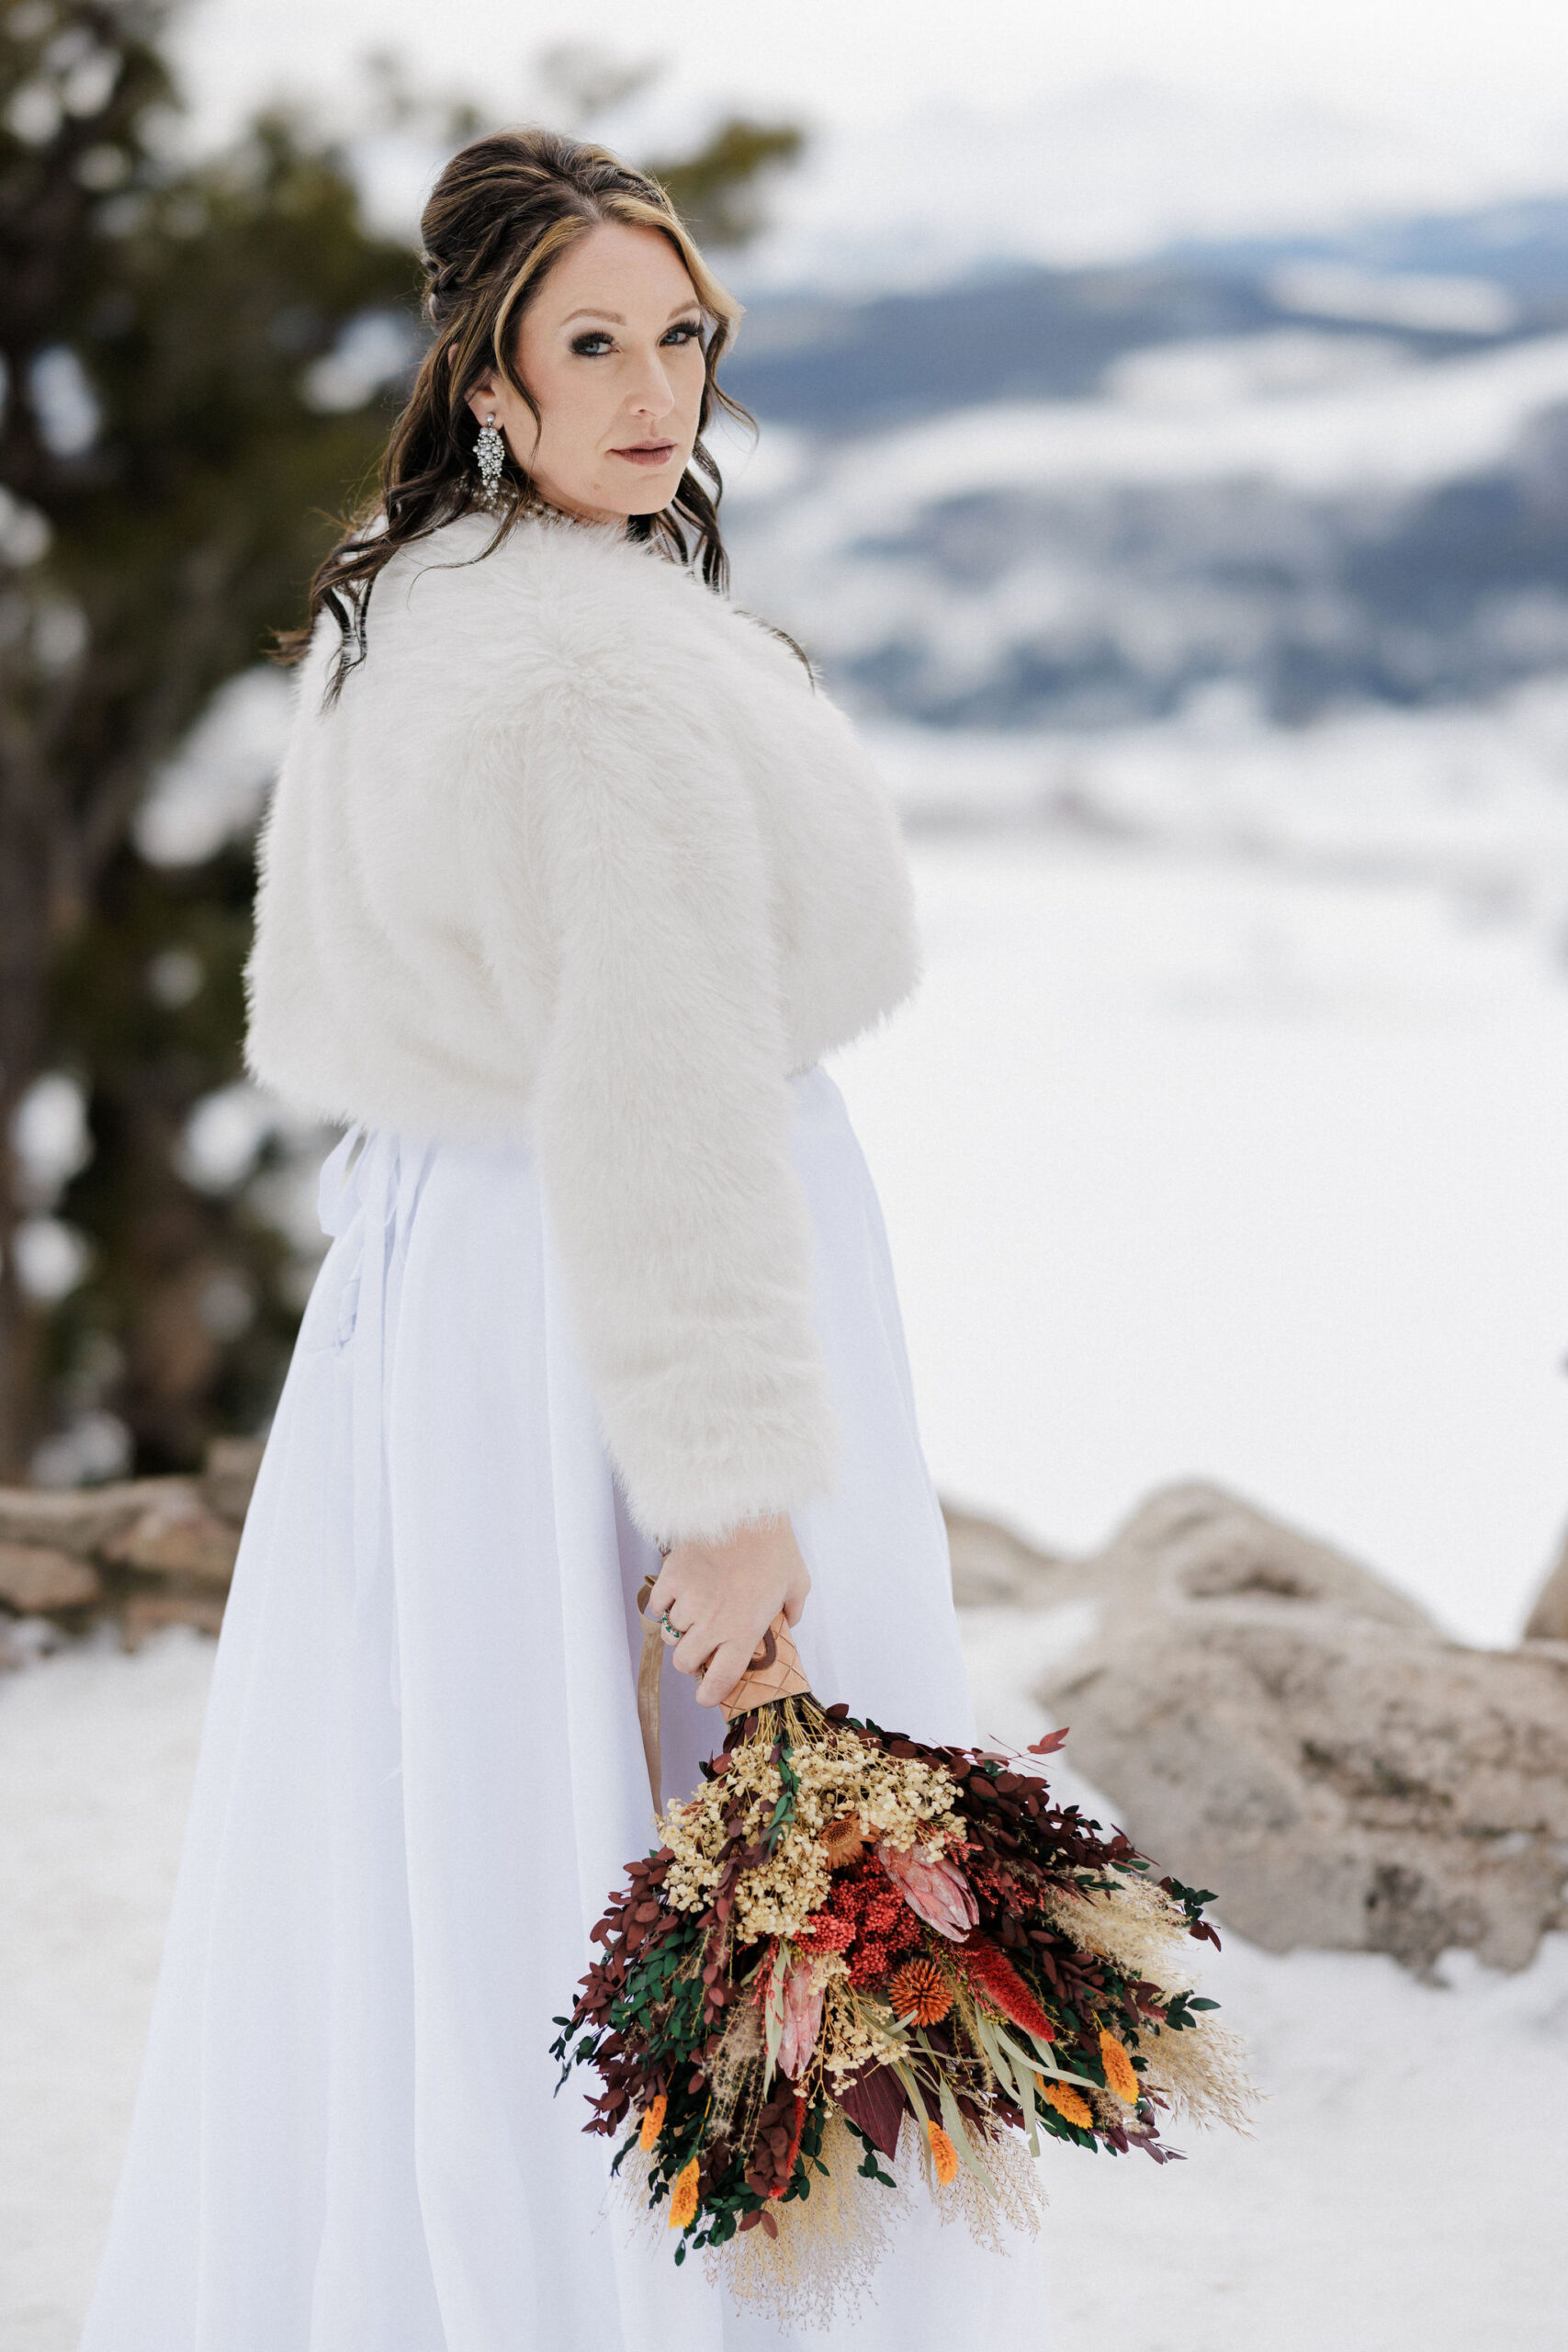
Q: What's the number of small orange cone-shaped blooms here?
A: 5